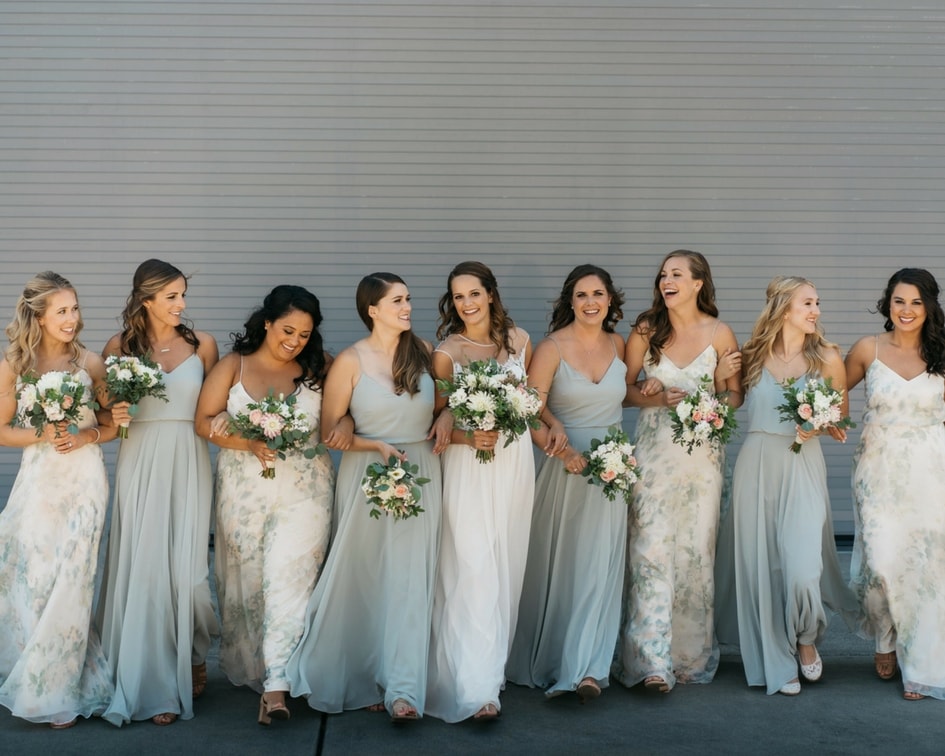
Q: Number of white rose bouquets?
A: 8